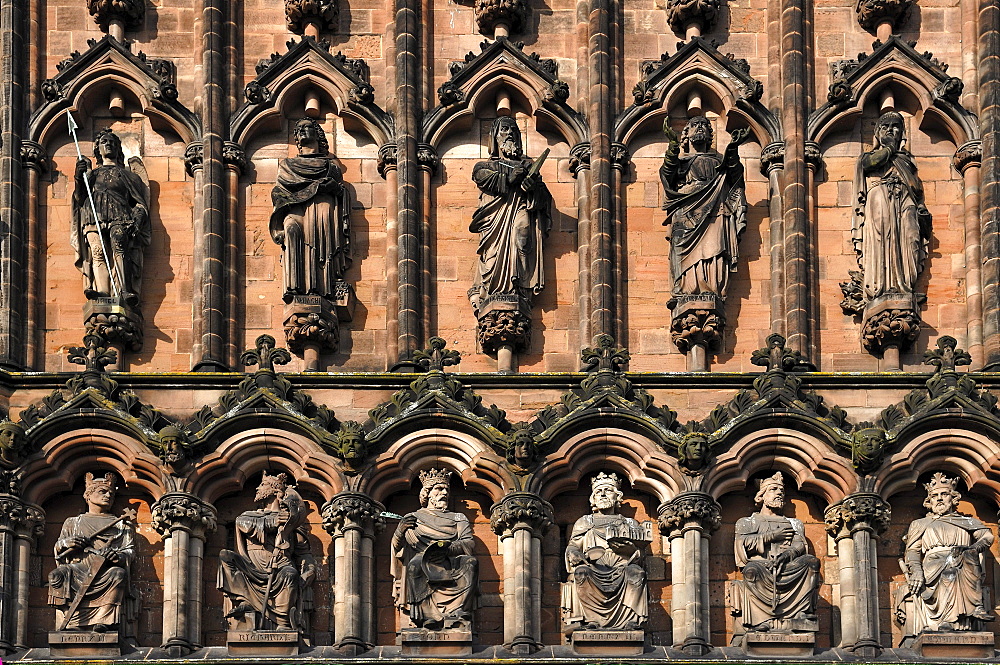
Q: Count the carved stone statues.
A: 11